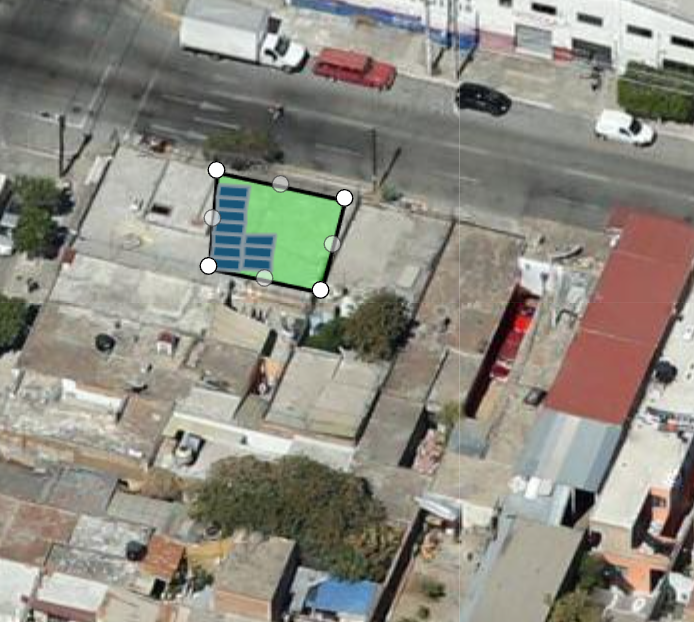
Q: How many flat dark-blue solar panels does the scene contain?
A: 10